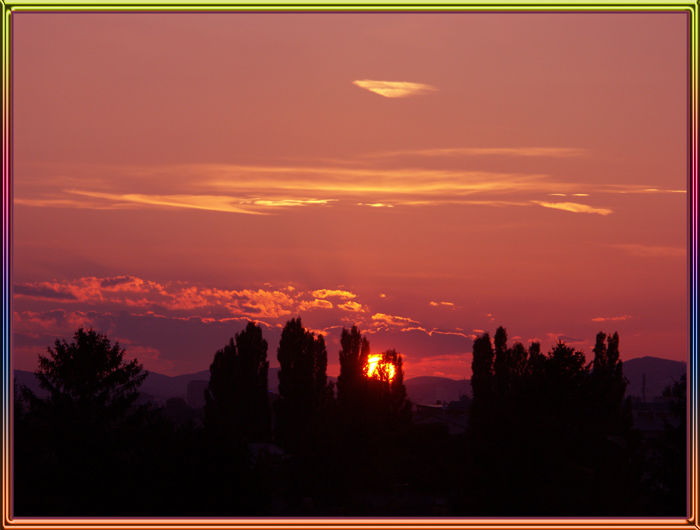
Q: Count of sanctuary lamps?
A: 0